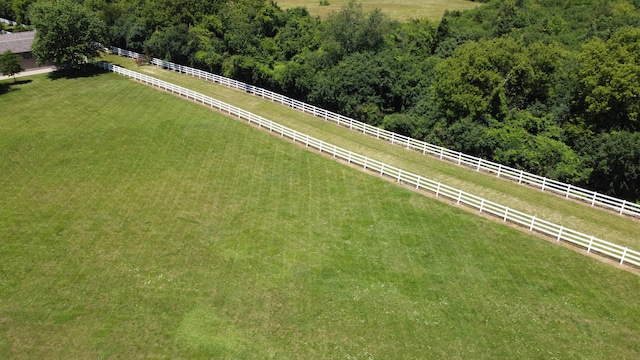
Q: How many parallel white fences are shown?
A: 2